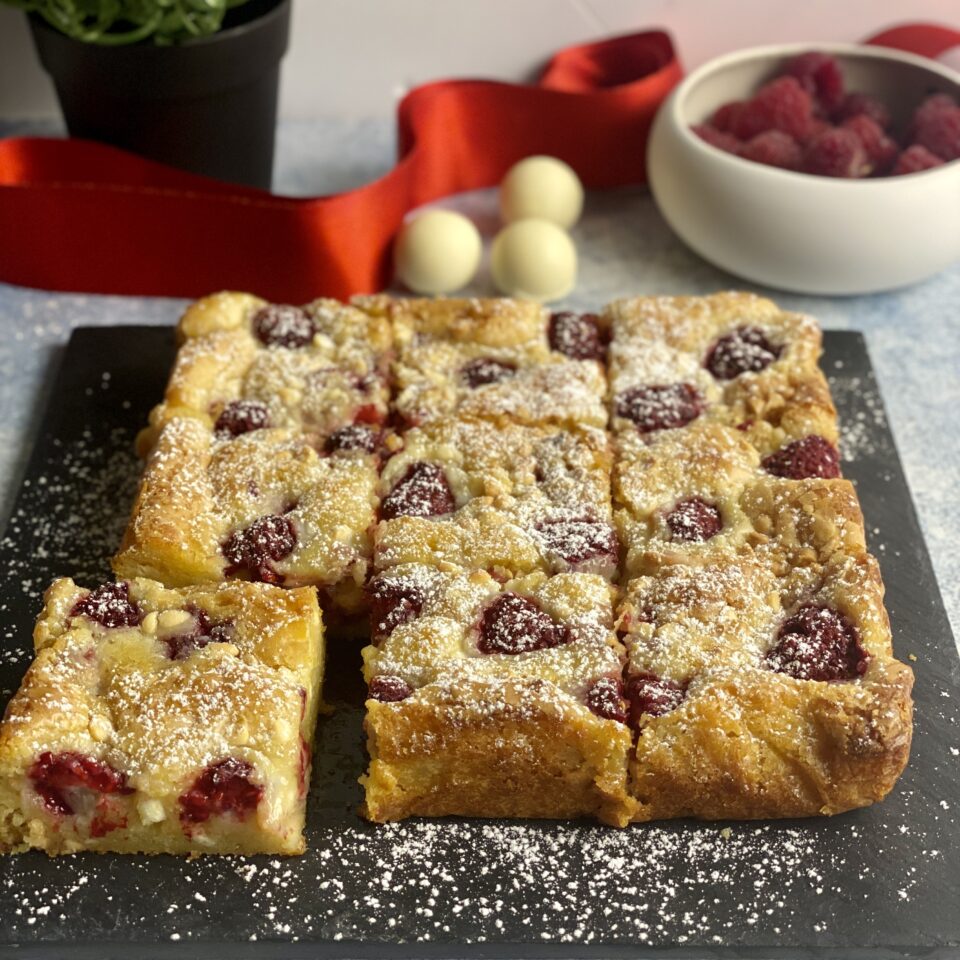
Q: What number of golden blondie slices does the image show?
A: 9